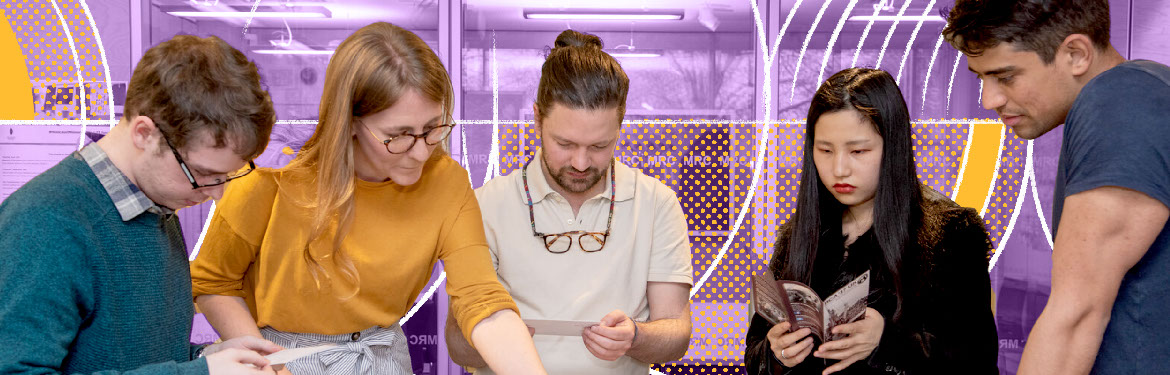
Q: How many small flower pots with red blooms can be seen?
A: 0